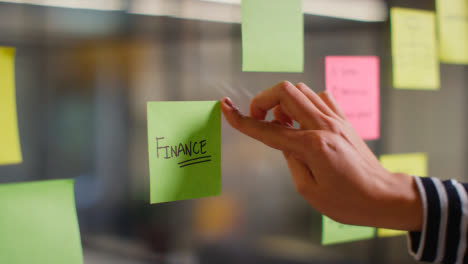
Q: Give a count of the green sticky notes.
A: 4